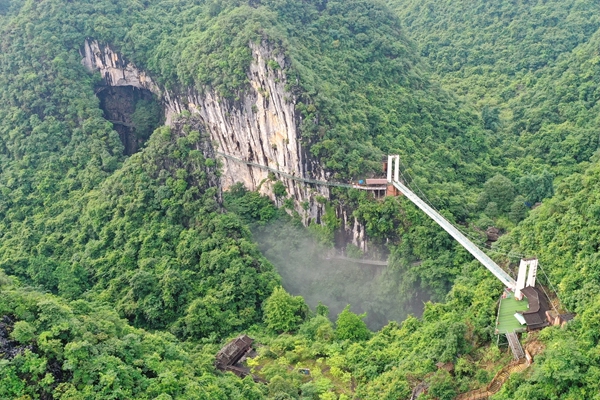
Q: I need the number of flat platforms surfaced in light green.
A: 1